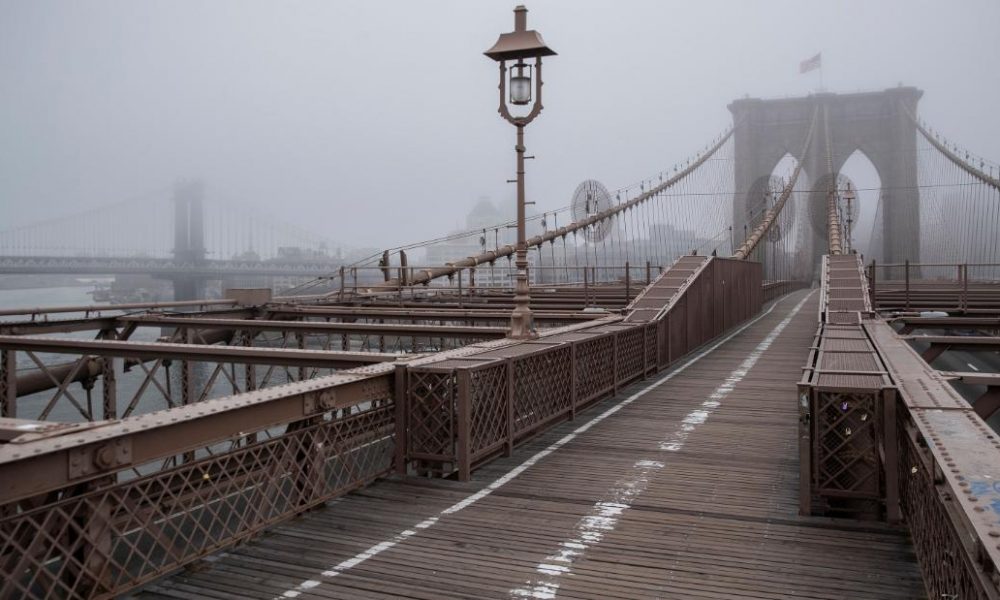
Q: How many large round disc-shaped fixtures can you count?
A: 3